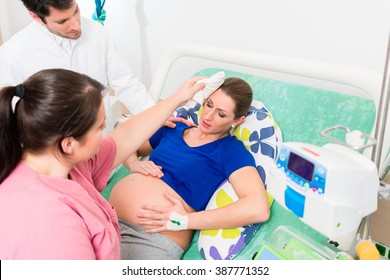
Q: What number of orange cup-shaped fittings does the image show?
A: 1